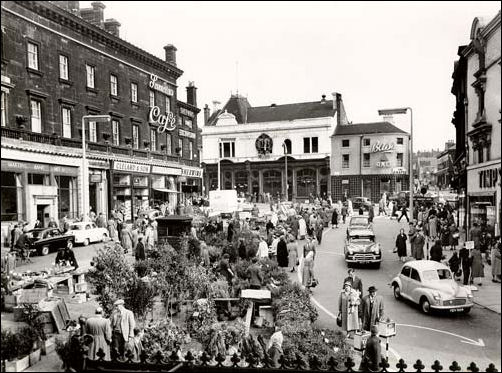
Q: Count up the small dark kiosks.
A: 1